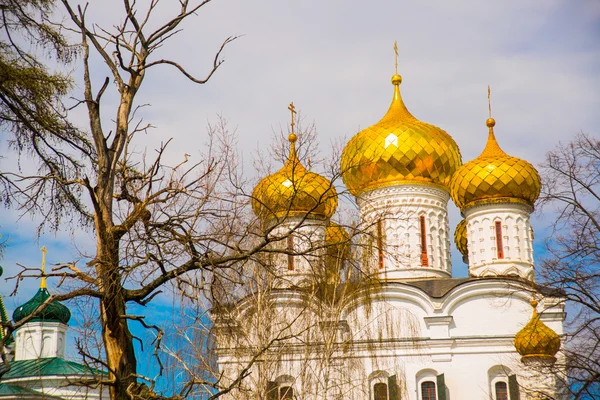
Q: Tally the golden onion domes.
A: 6